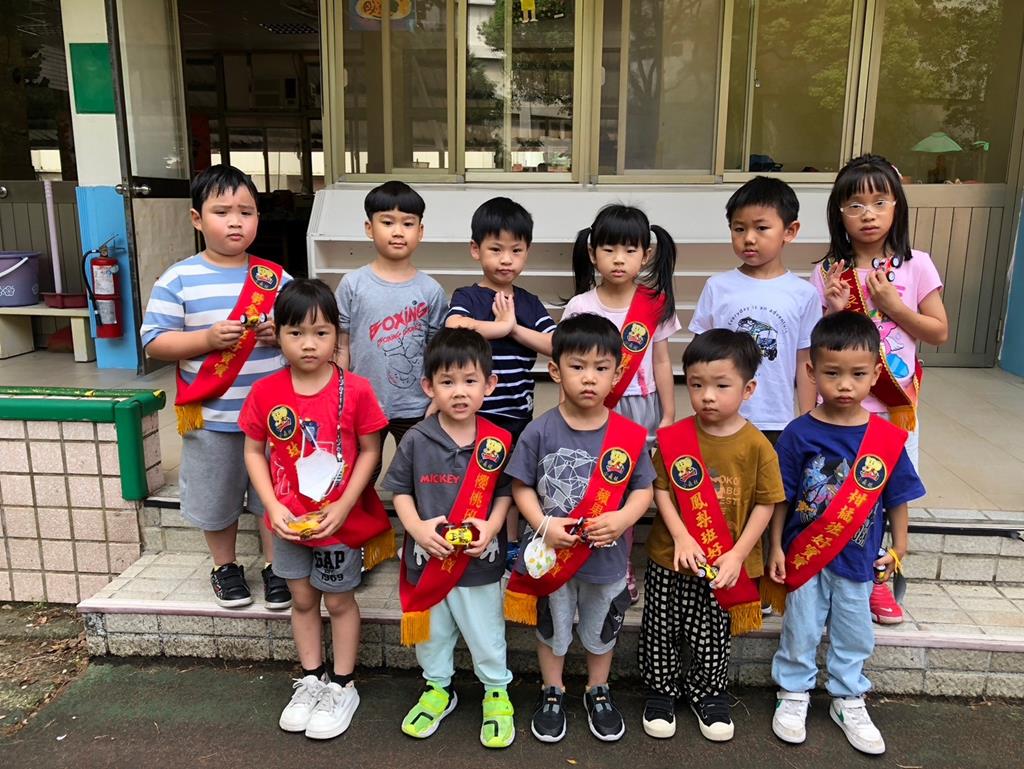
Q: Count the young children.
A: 11